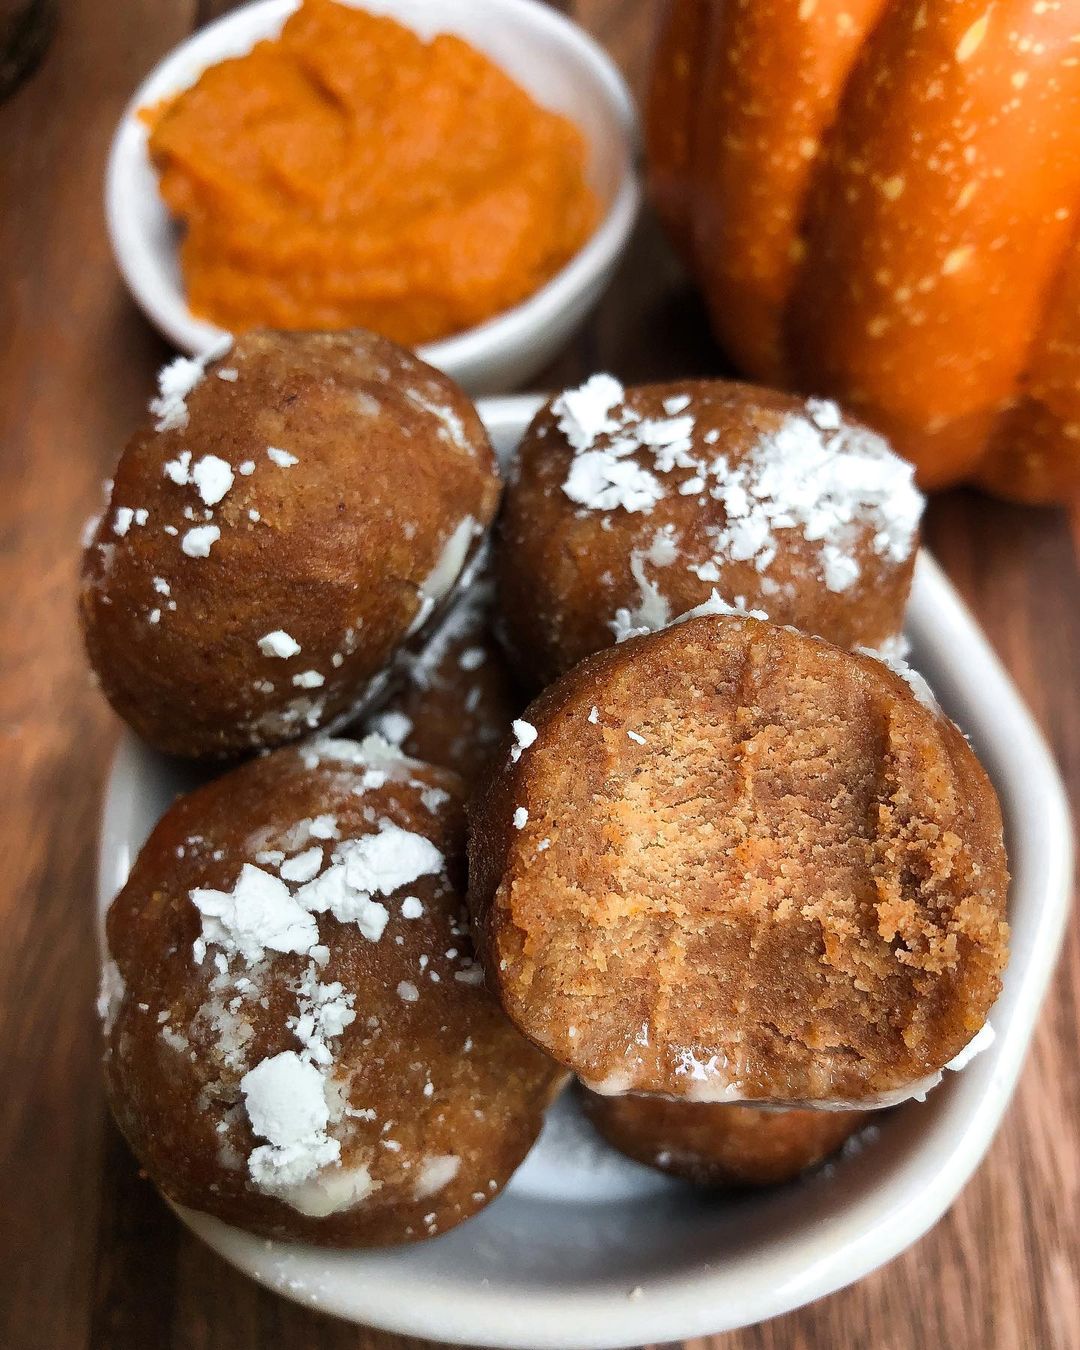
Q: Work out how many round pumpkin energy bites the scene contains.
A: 6